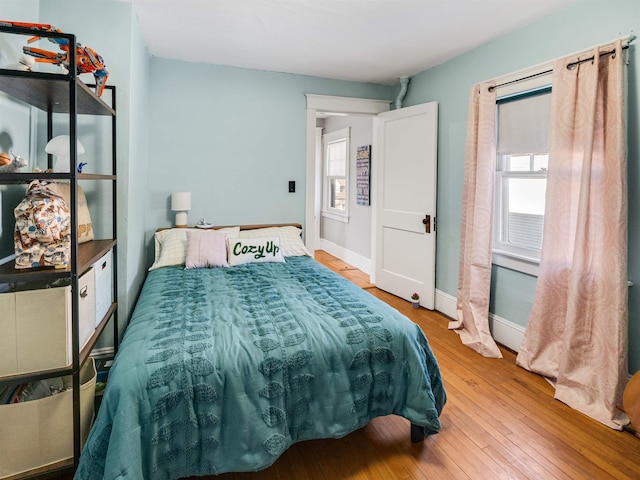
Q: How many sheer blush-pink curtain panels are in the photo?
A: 2